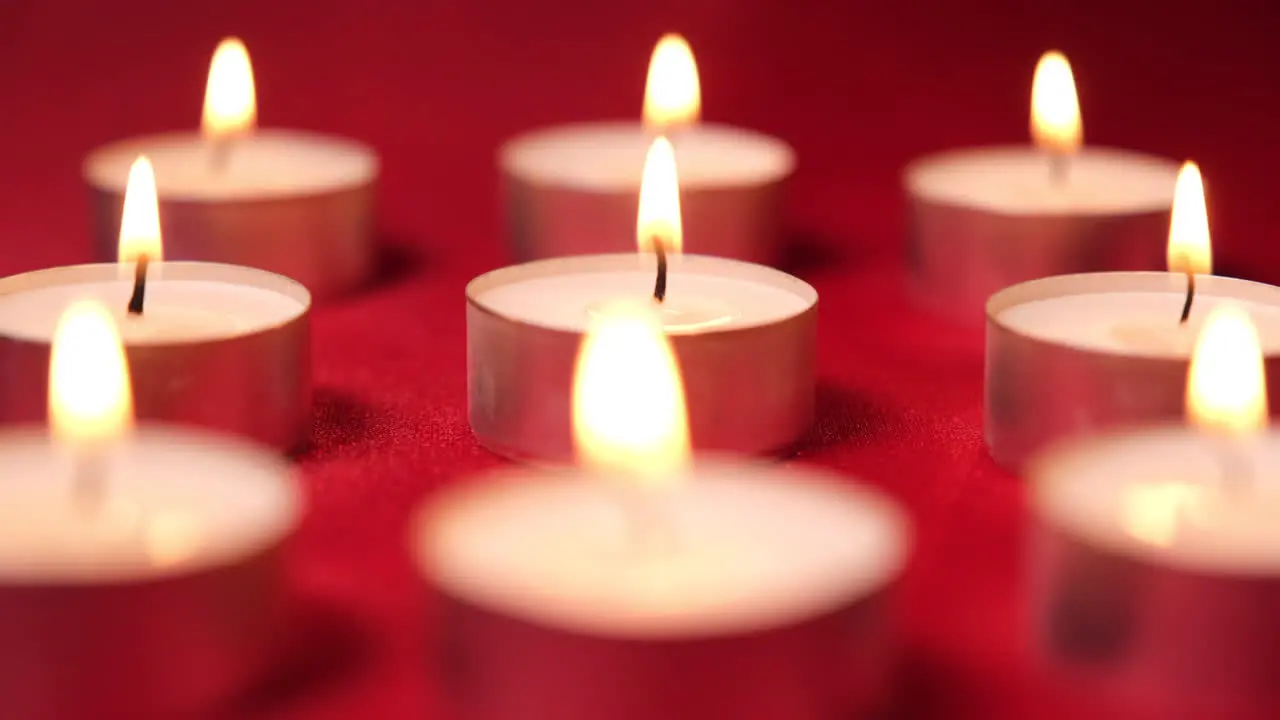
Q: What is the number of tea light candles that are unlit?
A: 0